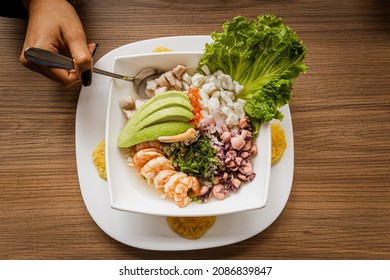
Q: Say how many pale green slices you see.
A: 4